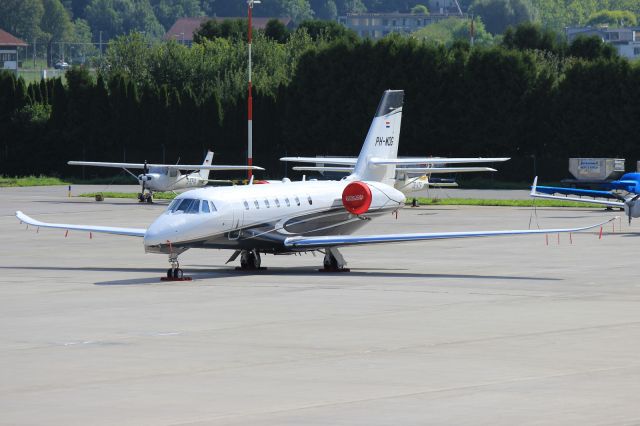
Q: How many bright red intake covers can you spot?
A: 1